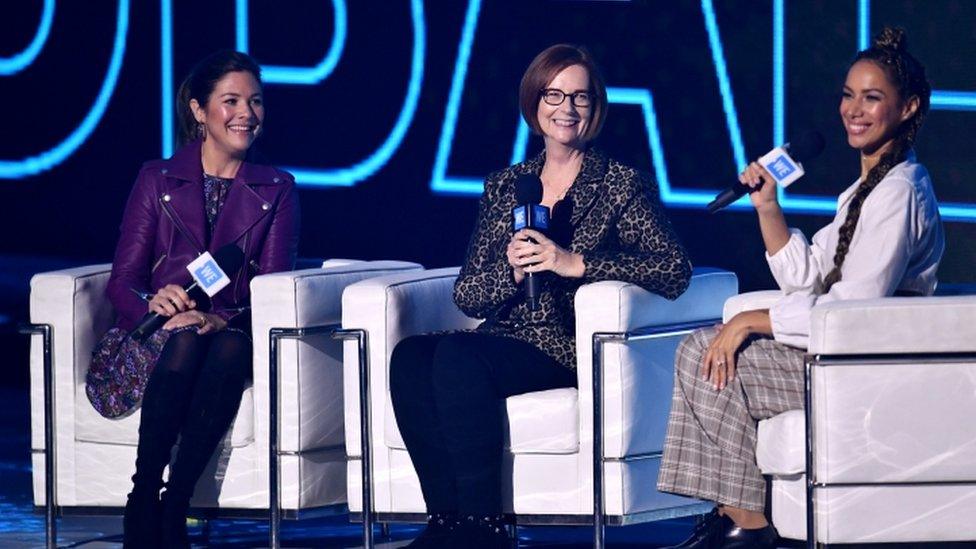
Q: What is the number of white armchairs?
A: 3